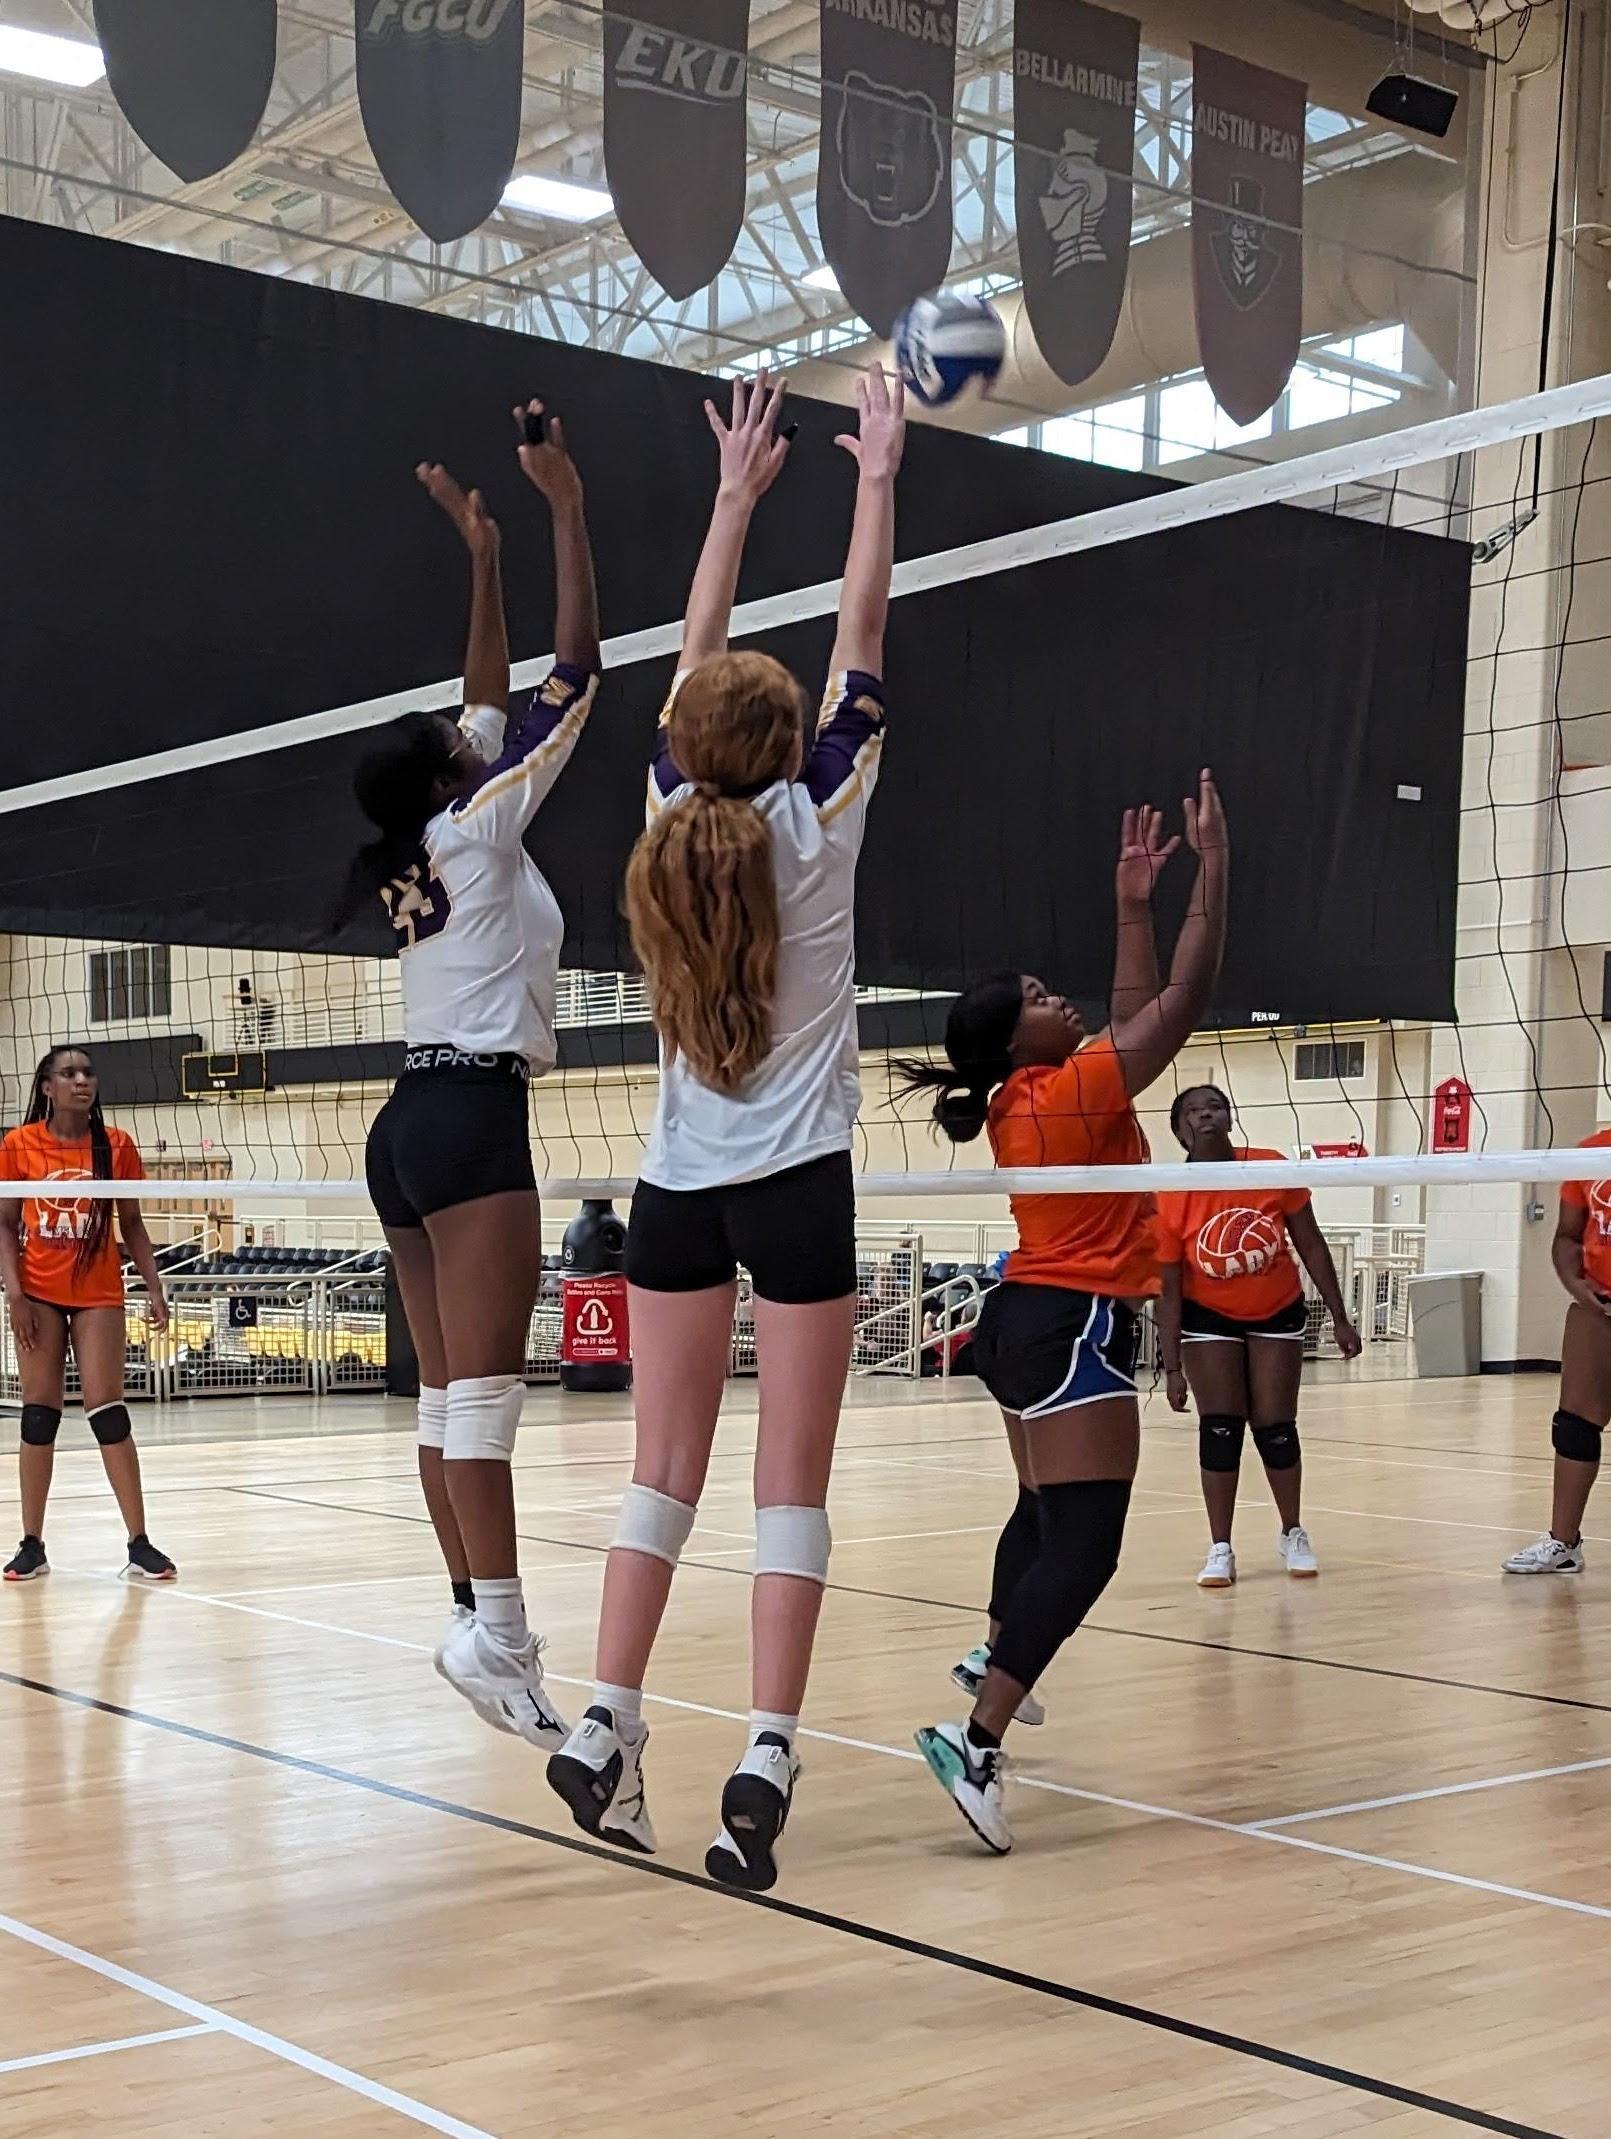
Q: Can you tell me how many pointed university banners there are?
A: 6